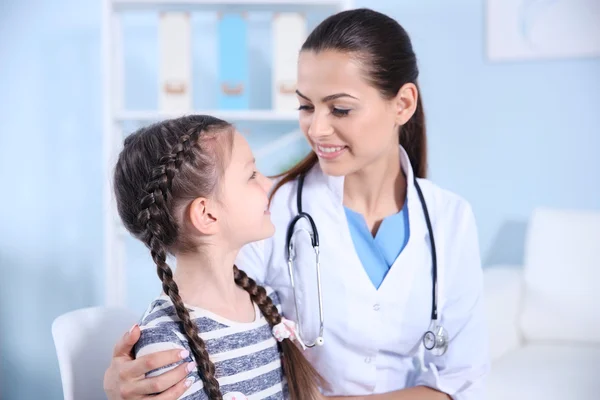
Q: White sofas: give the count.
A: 1